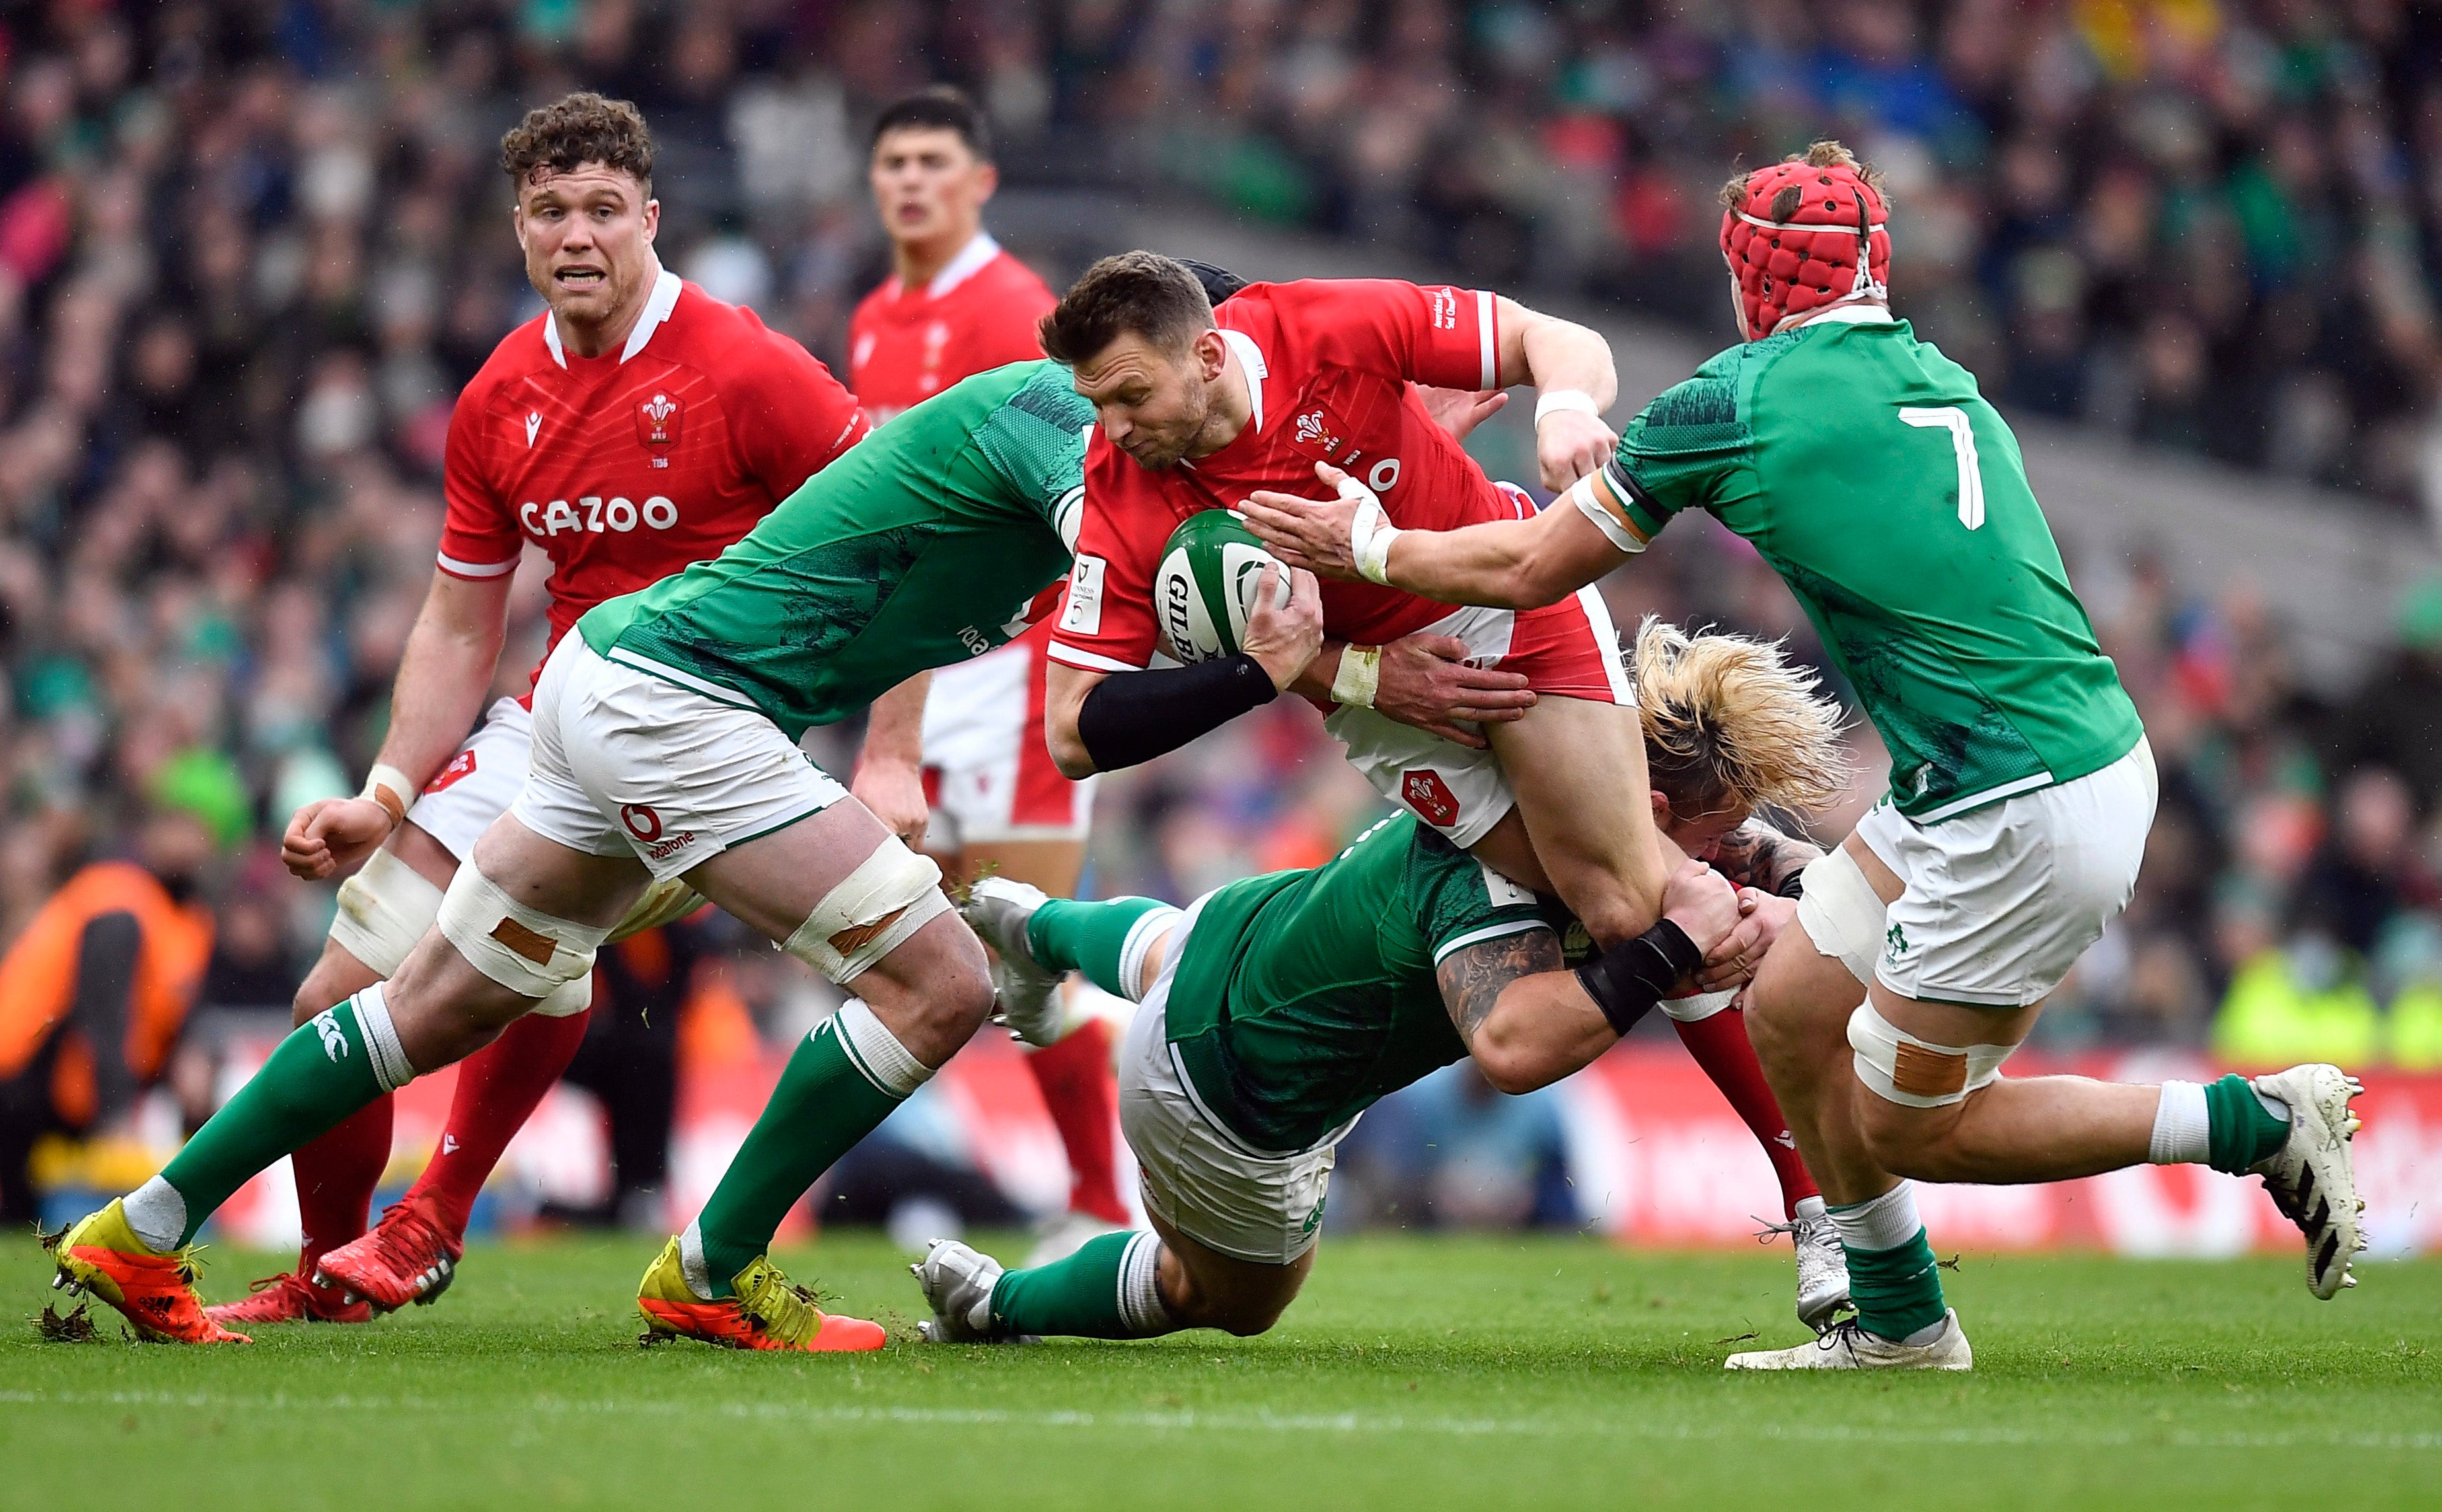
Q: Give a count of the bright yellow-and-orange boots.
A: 2